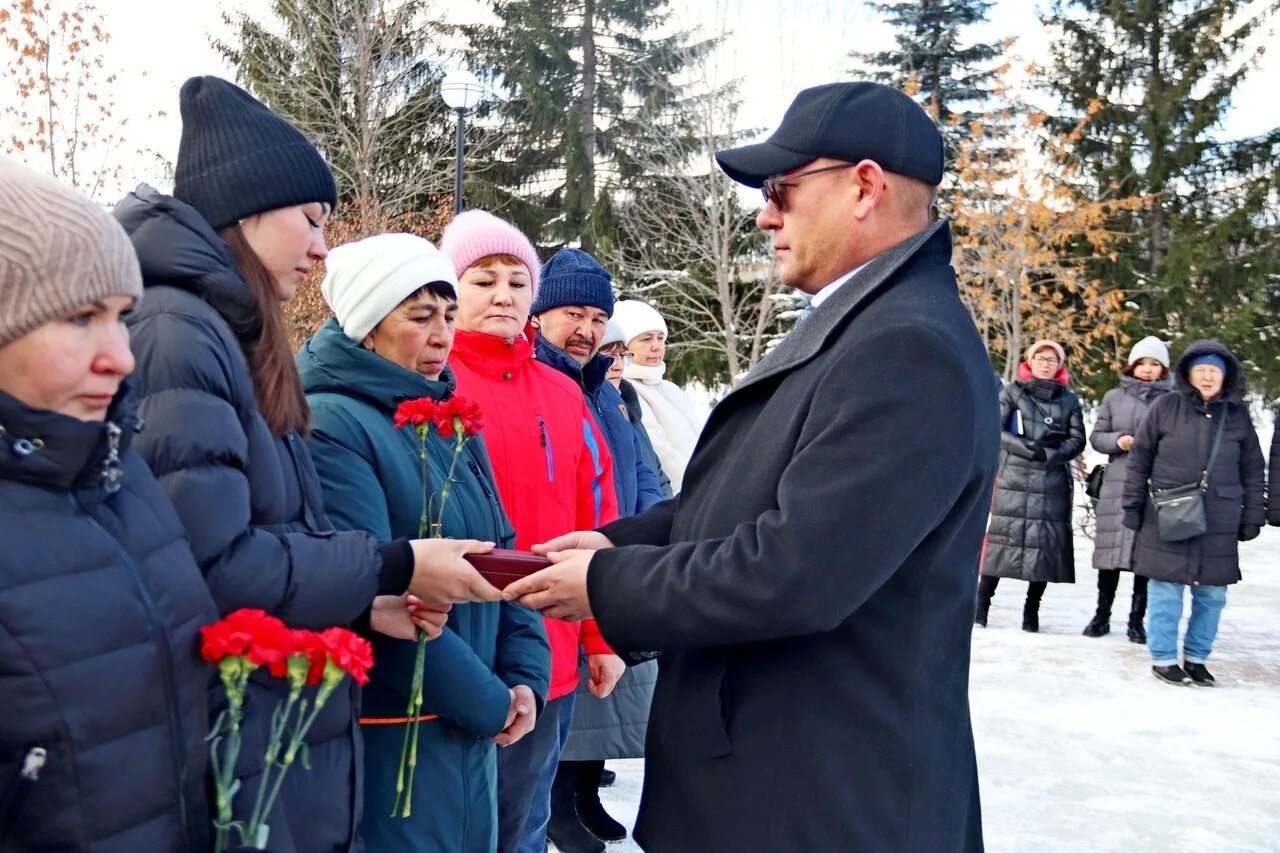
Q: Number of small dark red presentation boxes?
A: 1